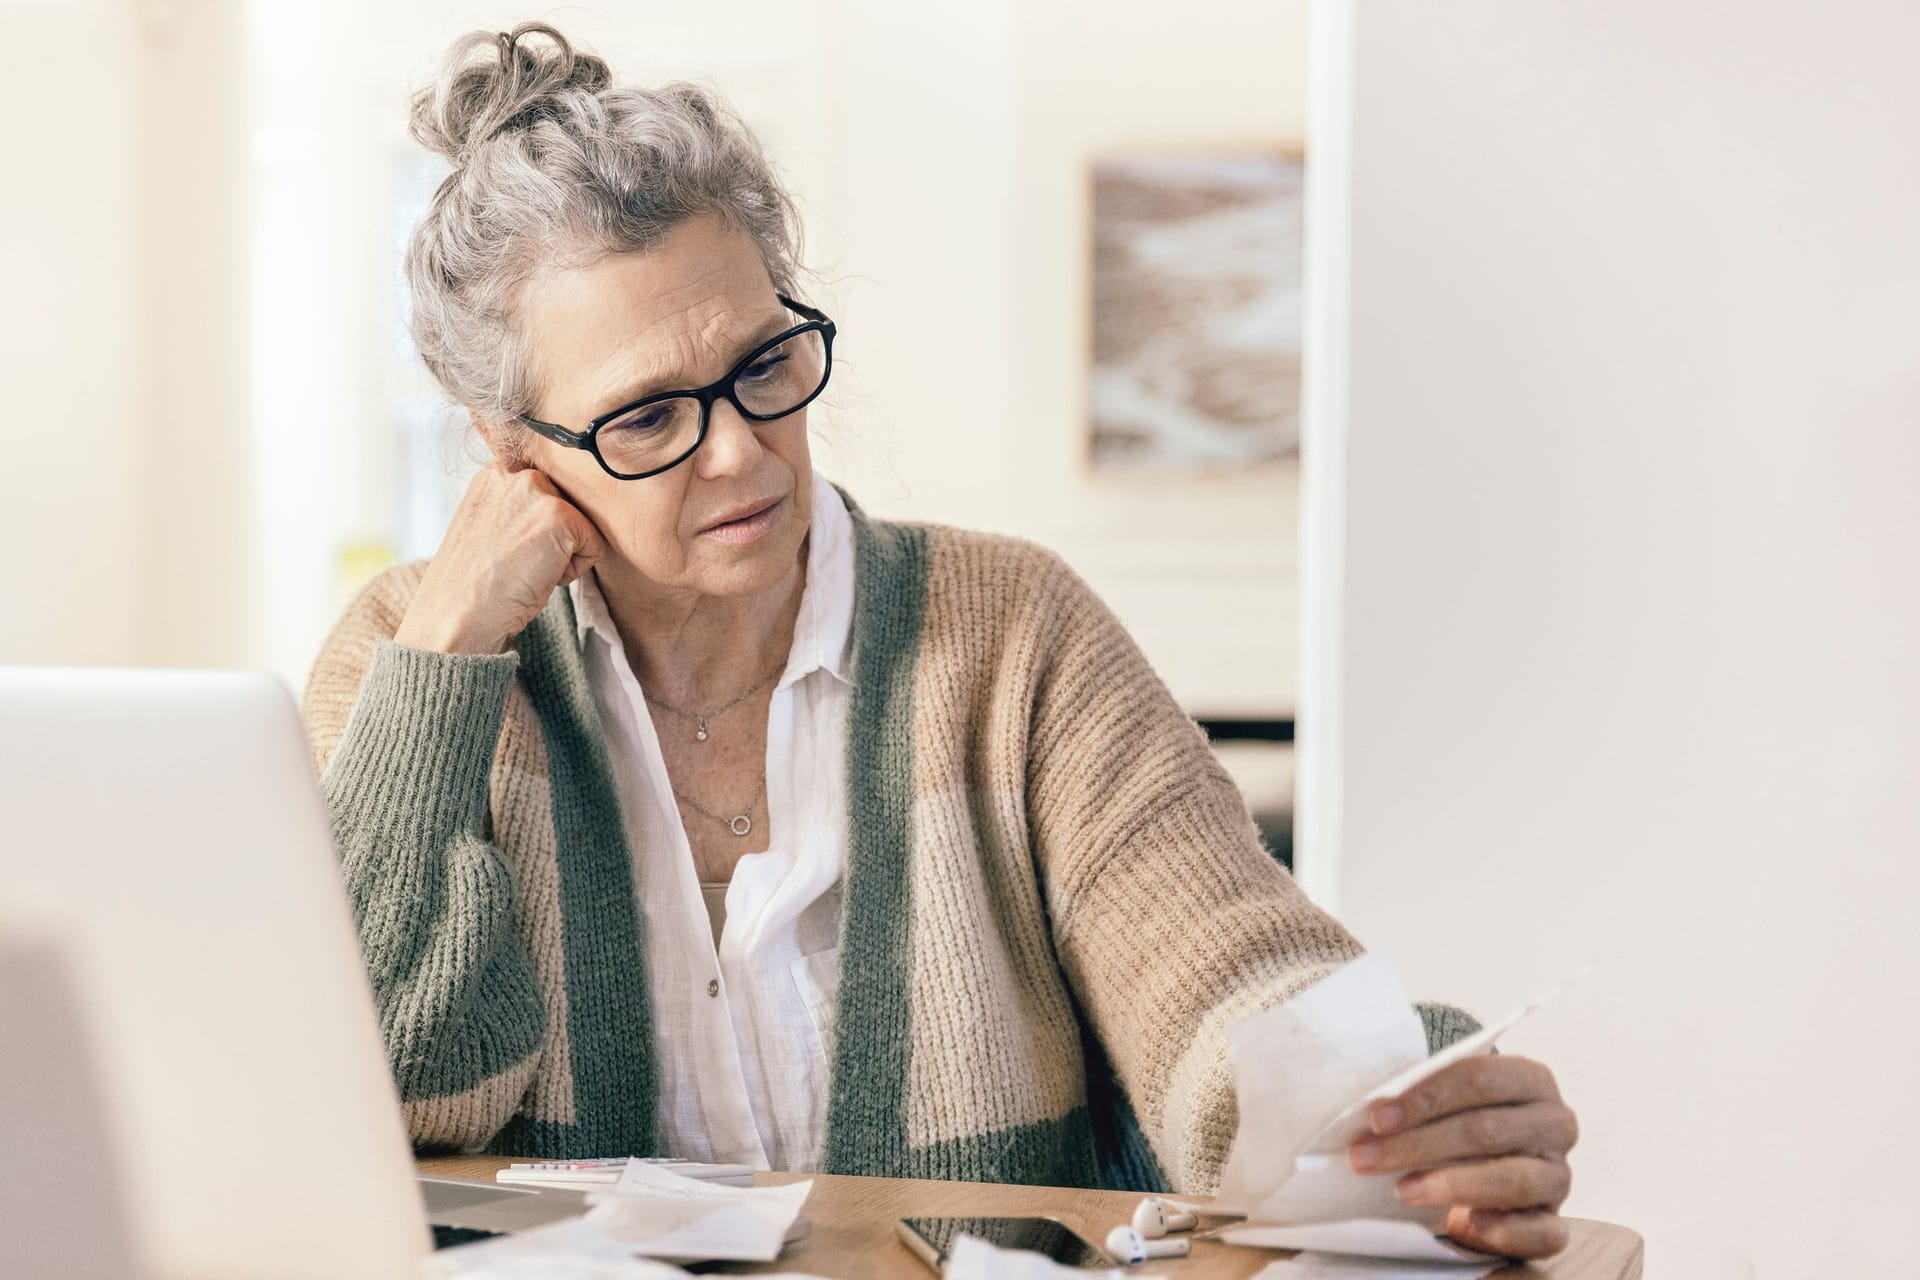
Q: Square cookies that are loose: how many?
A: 0